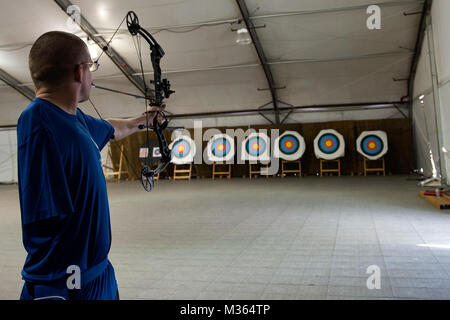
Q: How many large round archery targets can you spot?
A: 6